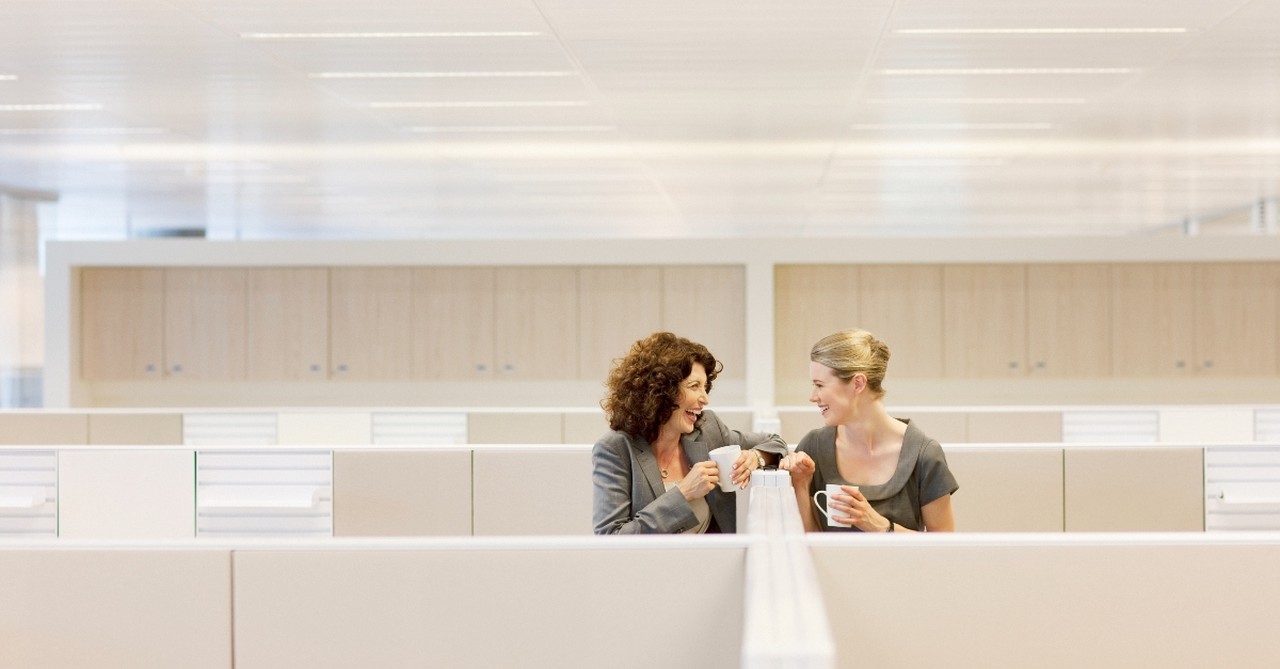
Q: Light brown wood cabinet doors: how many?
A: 14